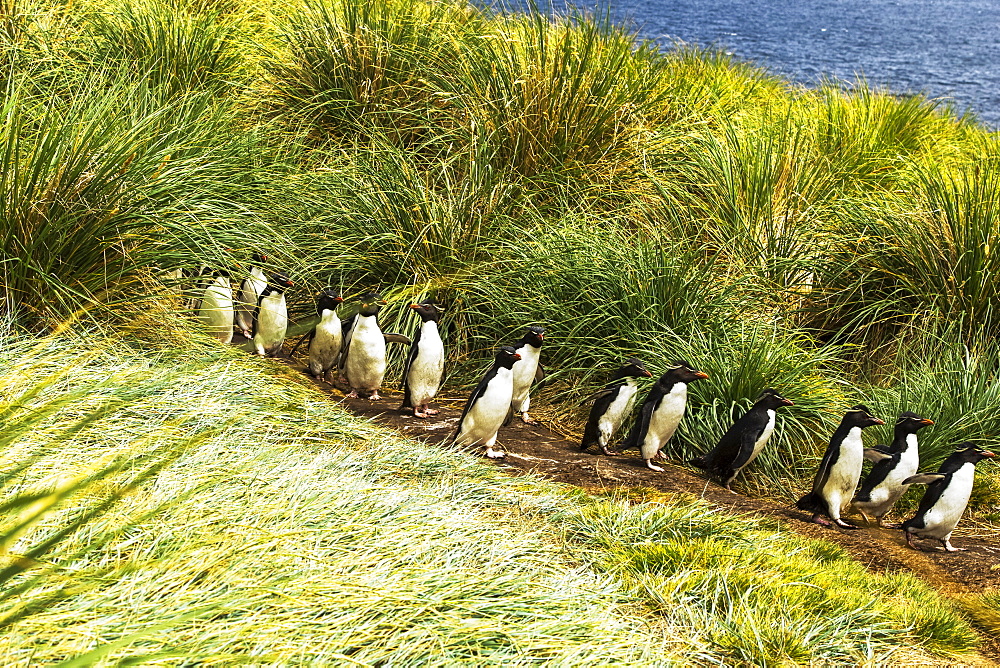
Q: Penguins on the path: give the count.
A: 14